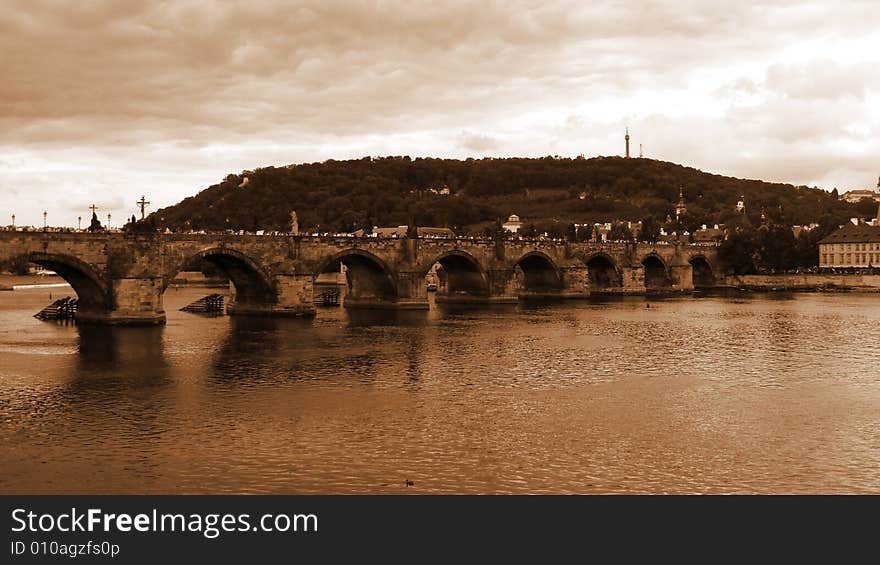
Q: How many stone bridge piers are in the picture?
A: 7